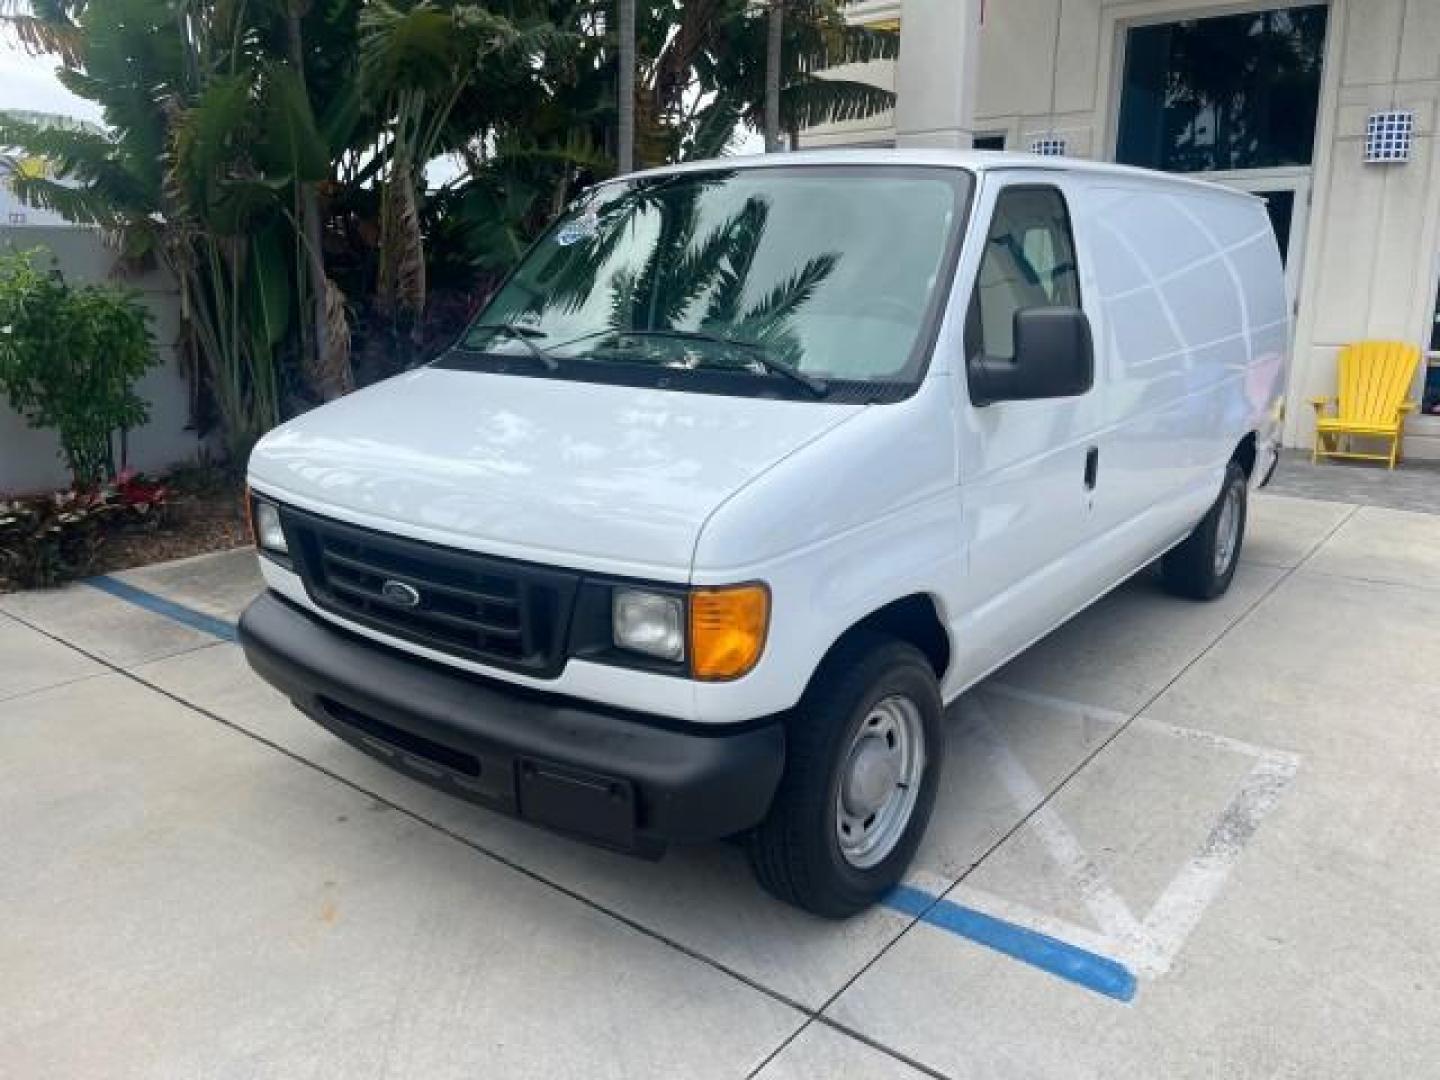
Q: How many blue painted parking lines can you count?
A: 2